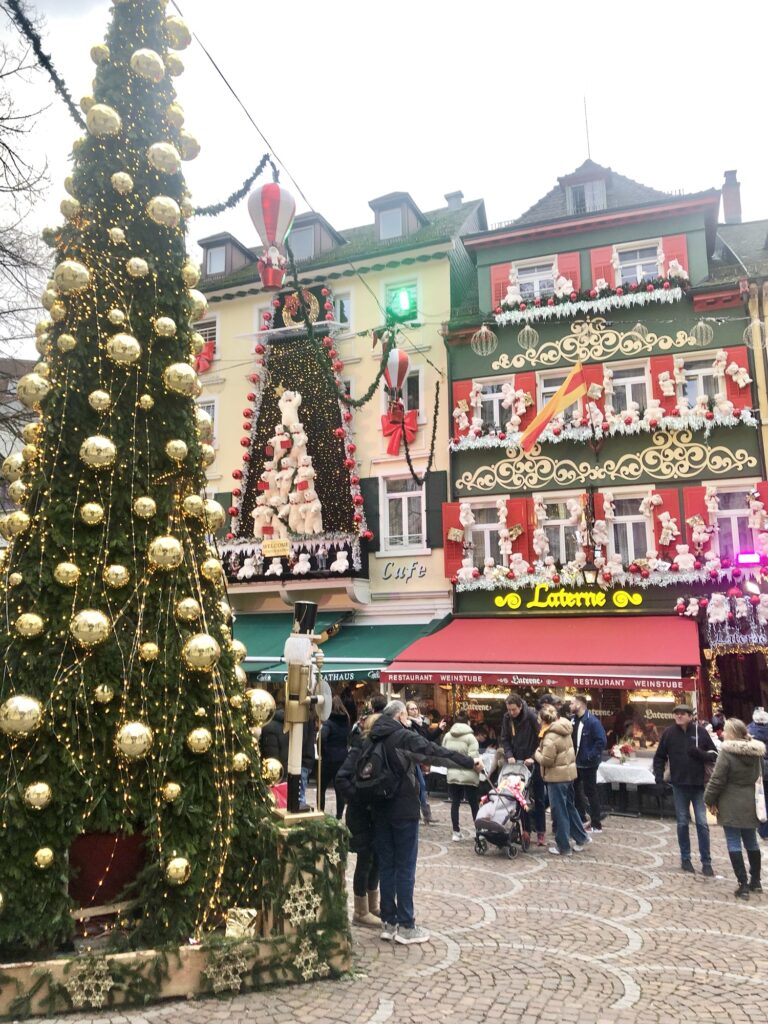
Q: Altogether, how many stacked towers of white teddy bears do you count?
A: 1